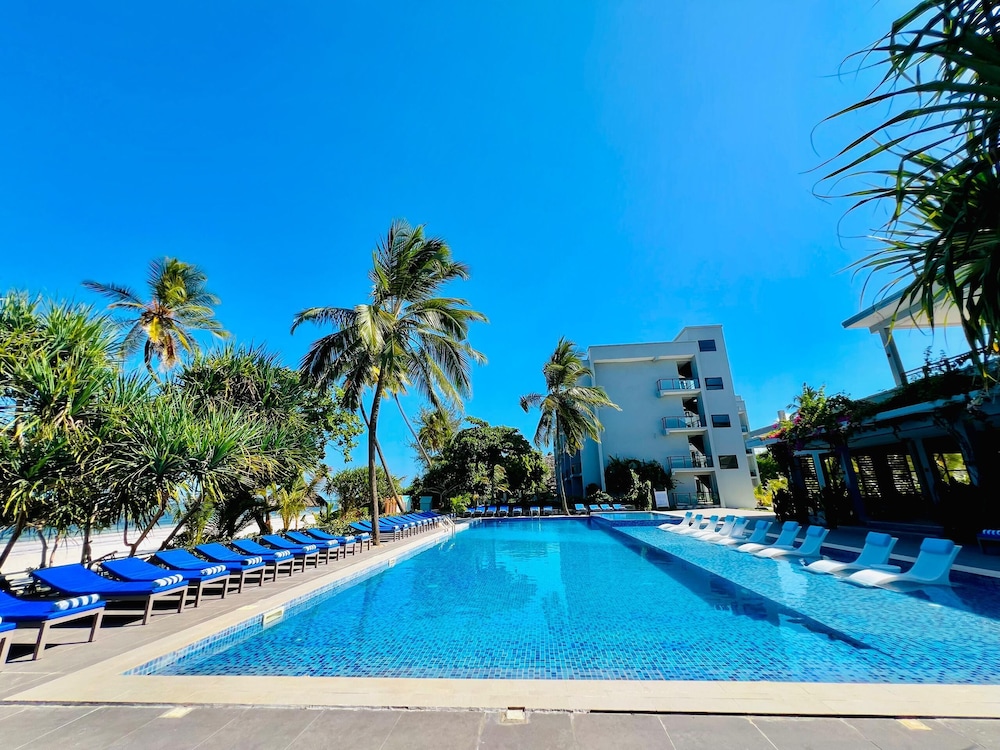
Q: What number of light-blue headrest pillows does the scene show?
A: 10